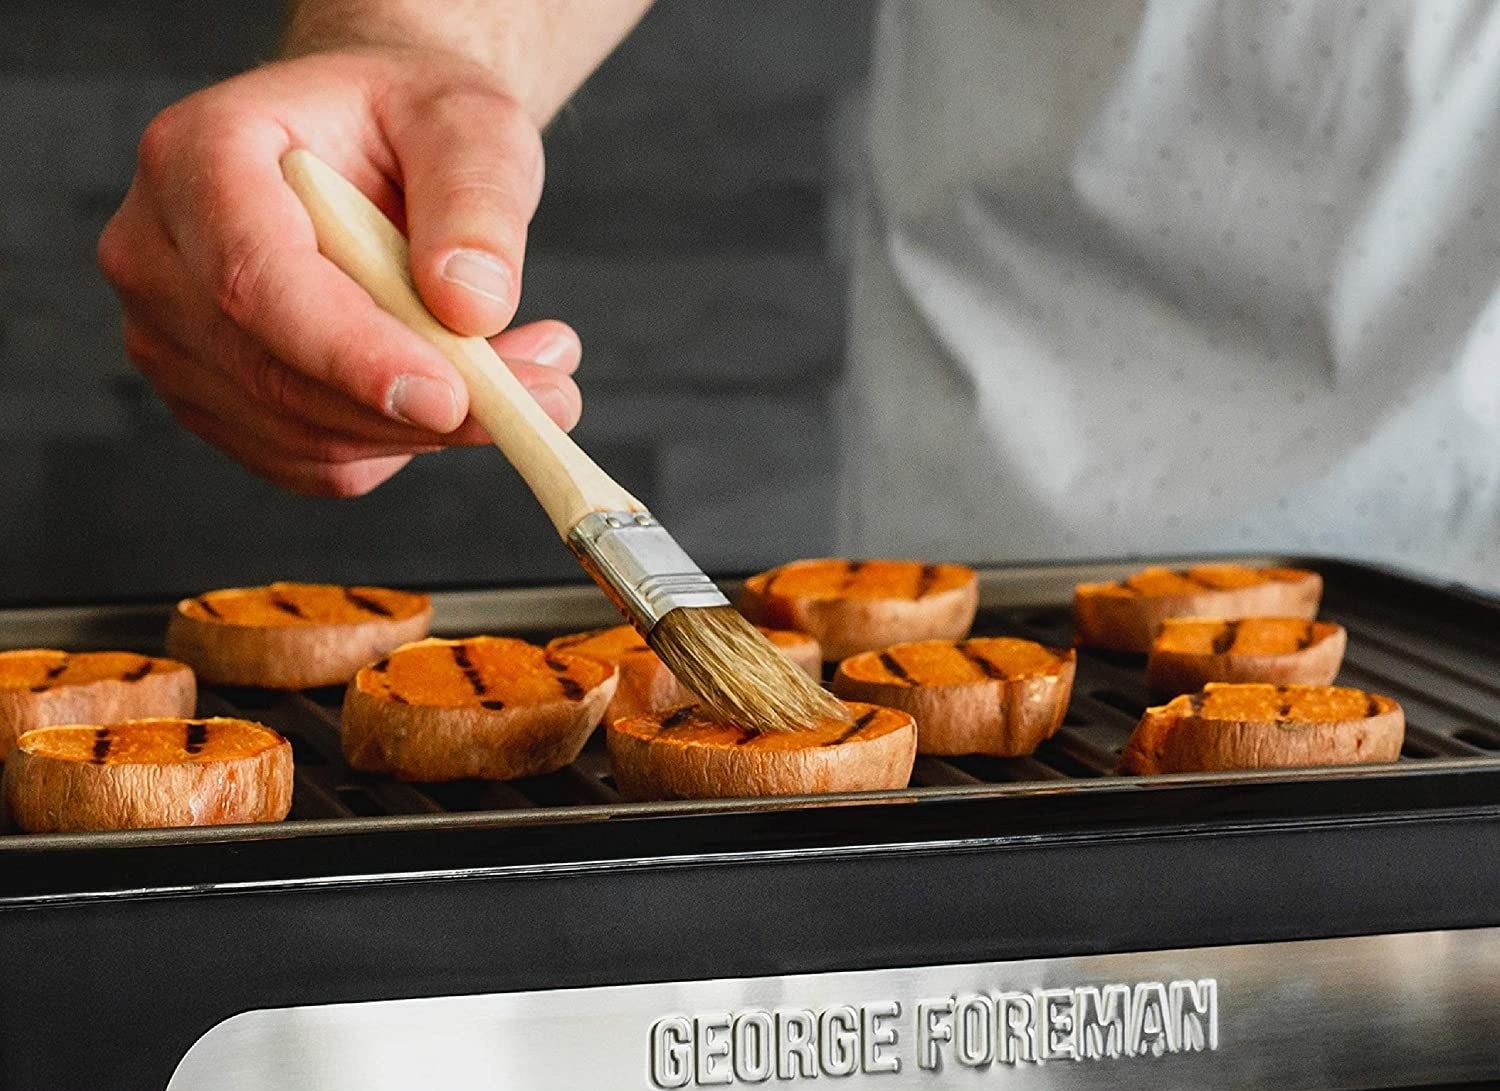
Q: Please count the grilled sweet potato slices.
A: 11